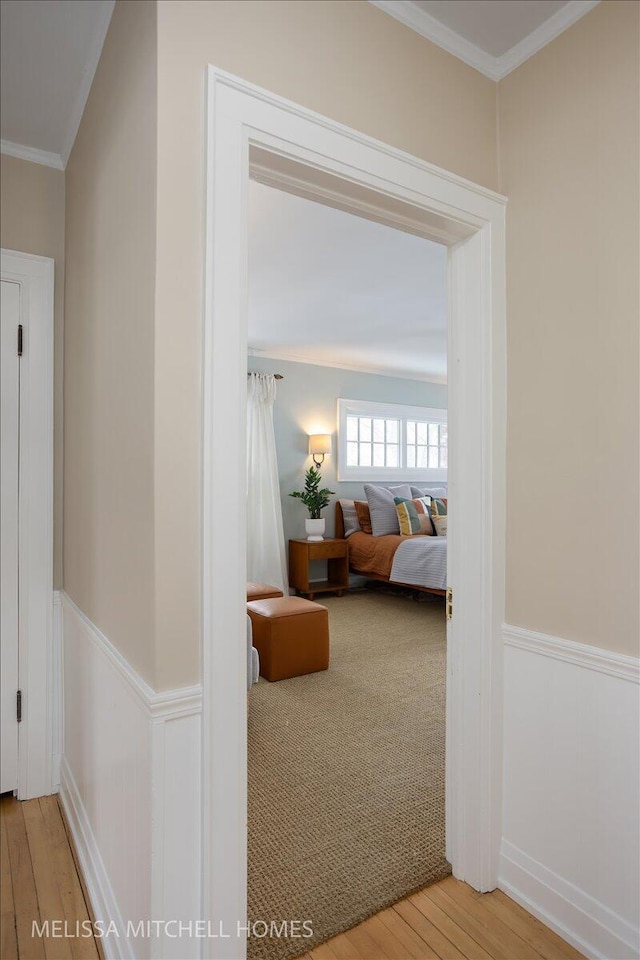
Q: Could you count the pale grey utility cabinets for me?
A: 0